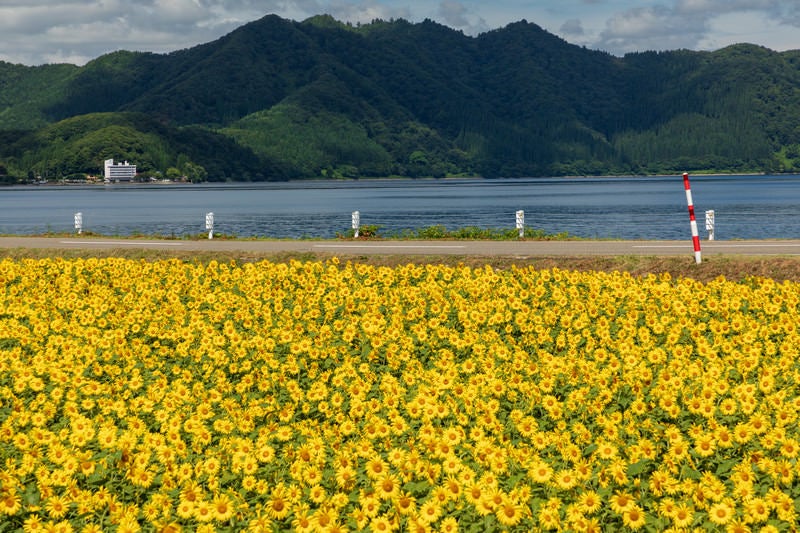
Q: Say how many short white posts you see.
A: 5